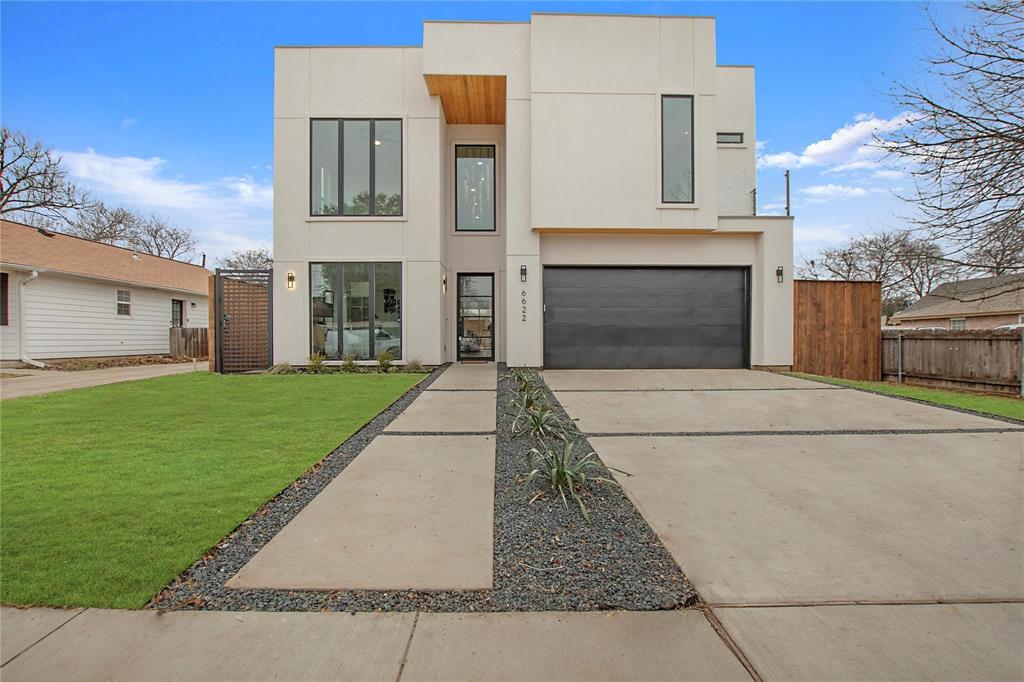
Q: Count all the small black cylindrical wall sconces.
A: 4